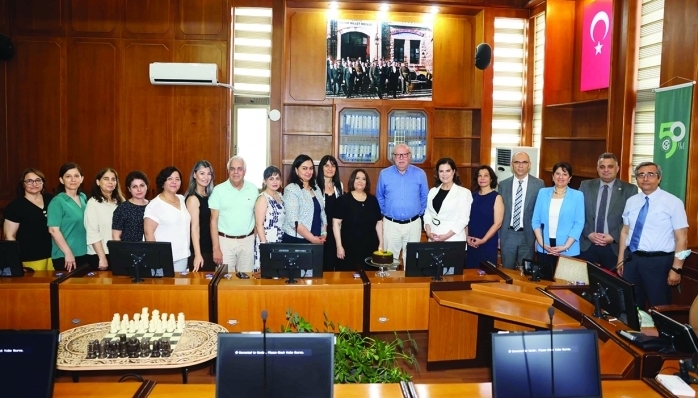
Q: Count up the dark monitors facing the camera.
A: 3